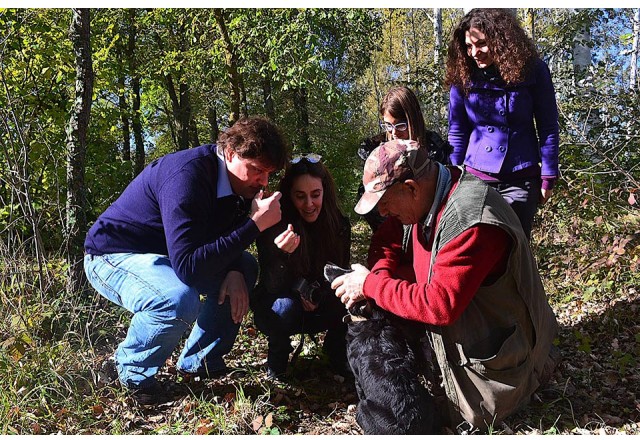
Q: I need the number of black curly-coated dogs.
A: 1